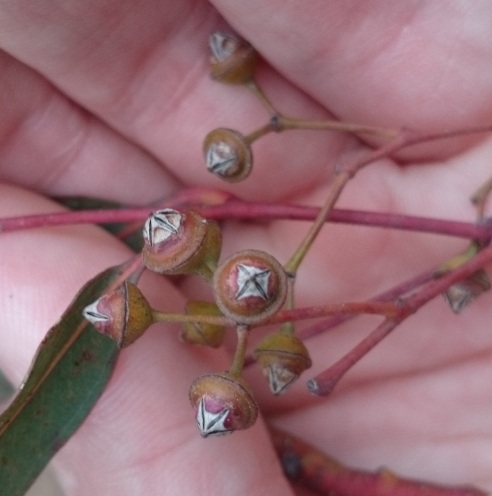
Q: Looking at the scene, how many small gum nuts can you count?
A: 9